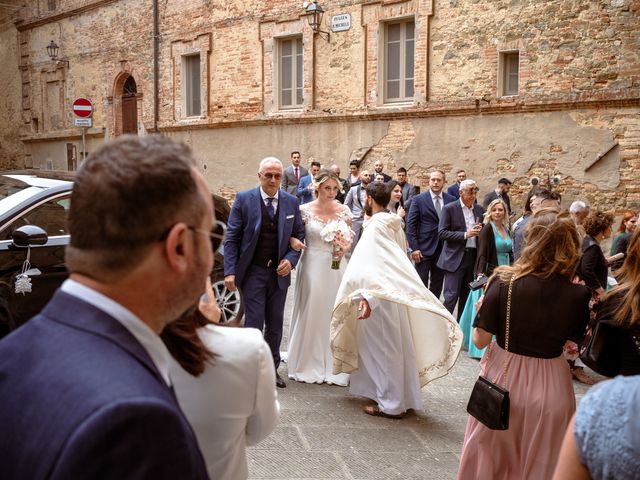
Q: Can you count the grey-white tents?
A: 0